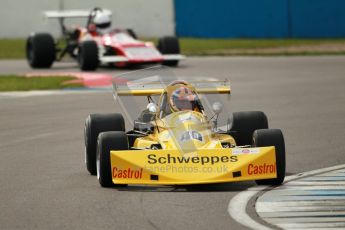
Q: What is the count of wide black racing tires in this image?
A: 7